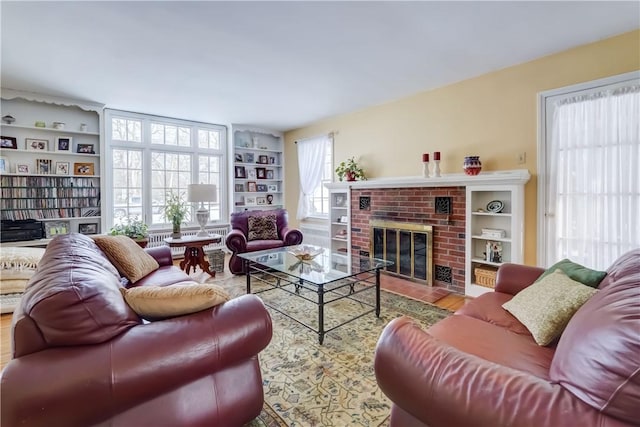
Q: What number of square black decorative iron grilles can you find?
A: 4